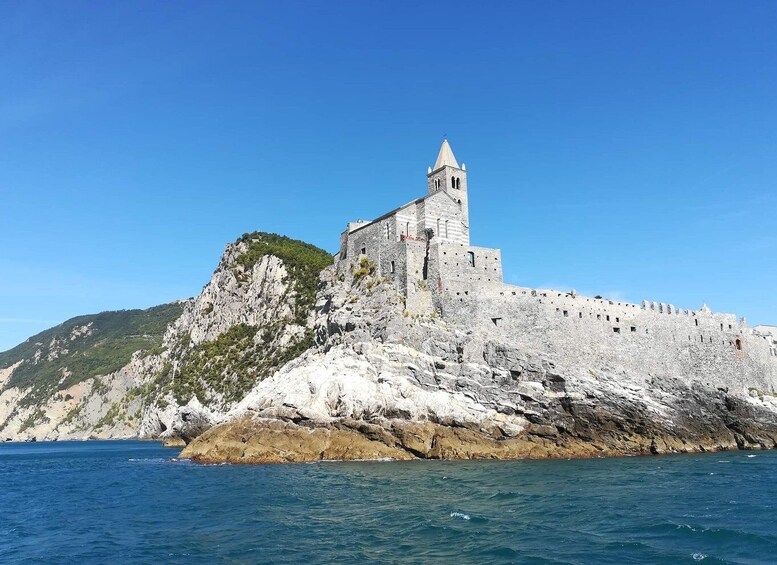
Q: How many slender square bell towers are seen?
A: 1